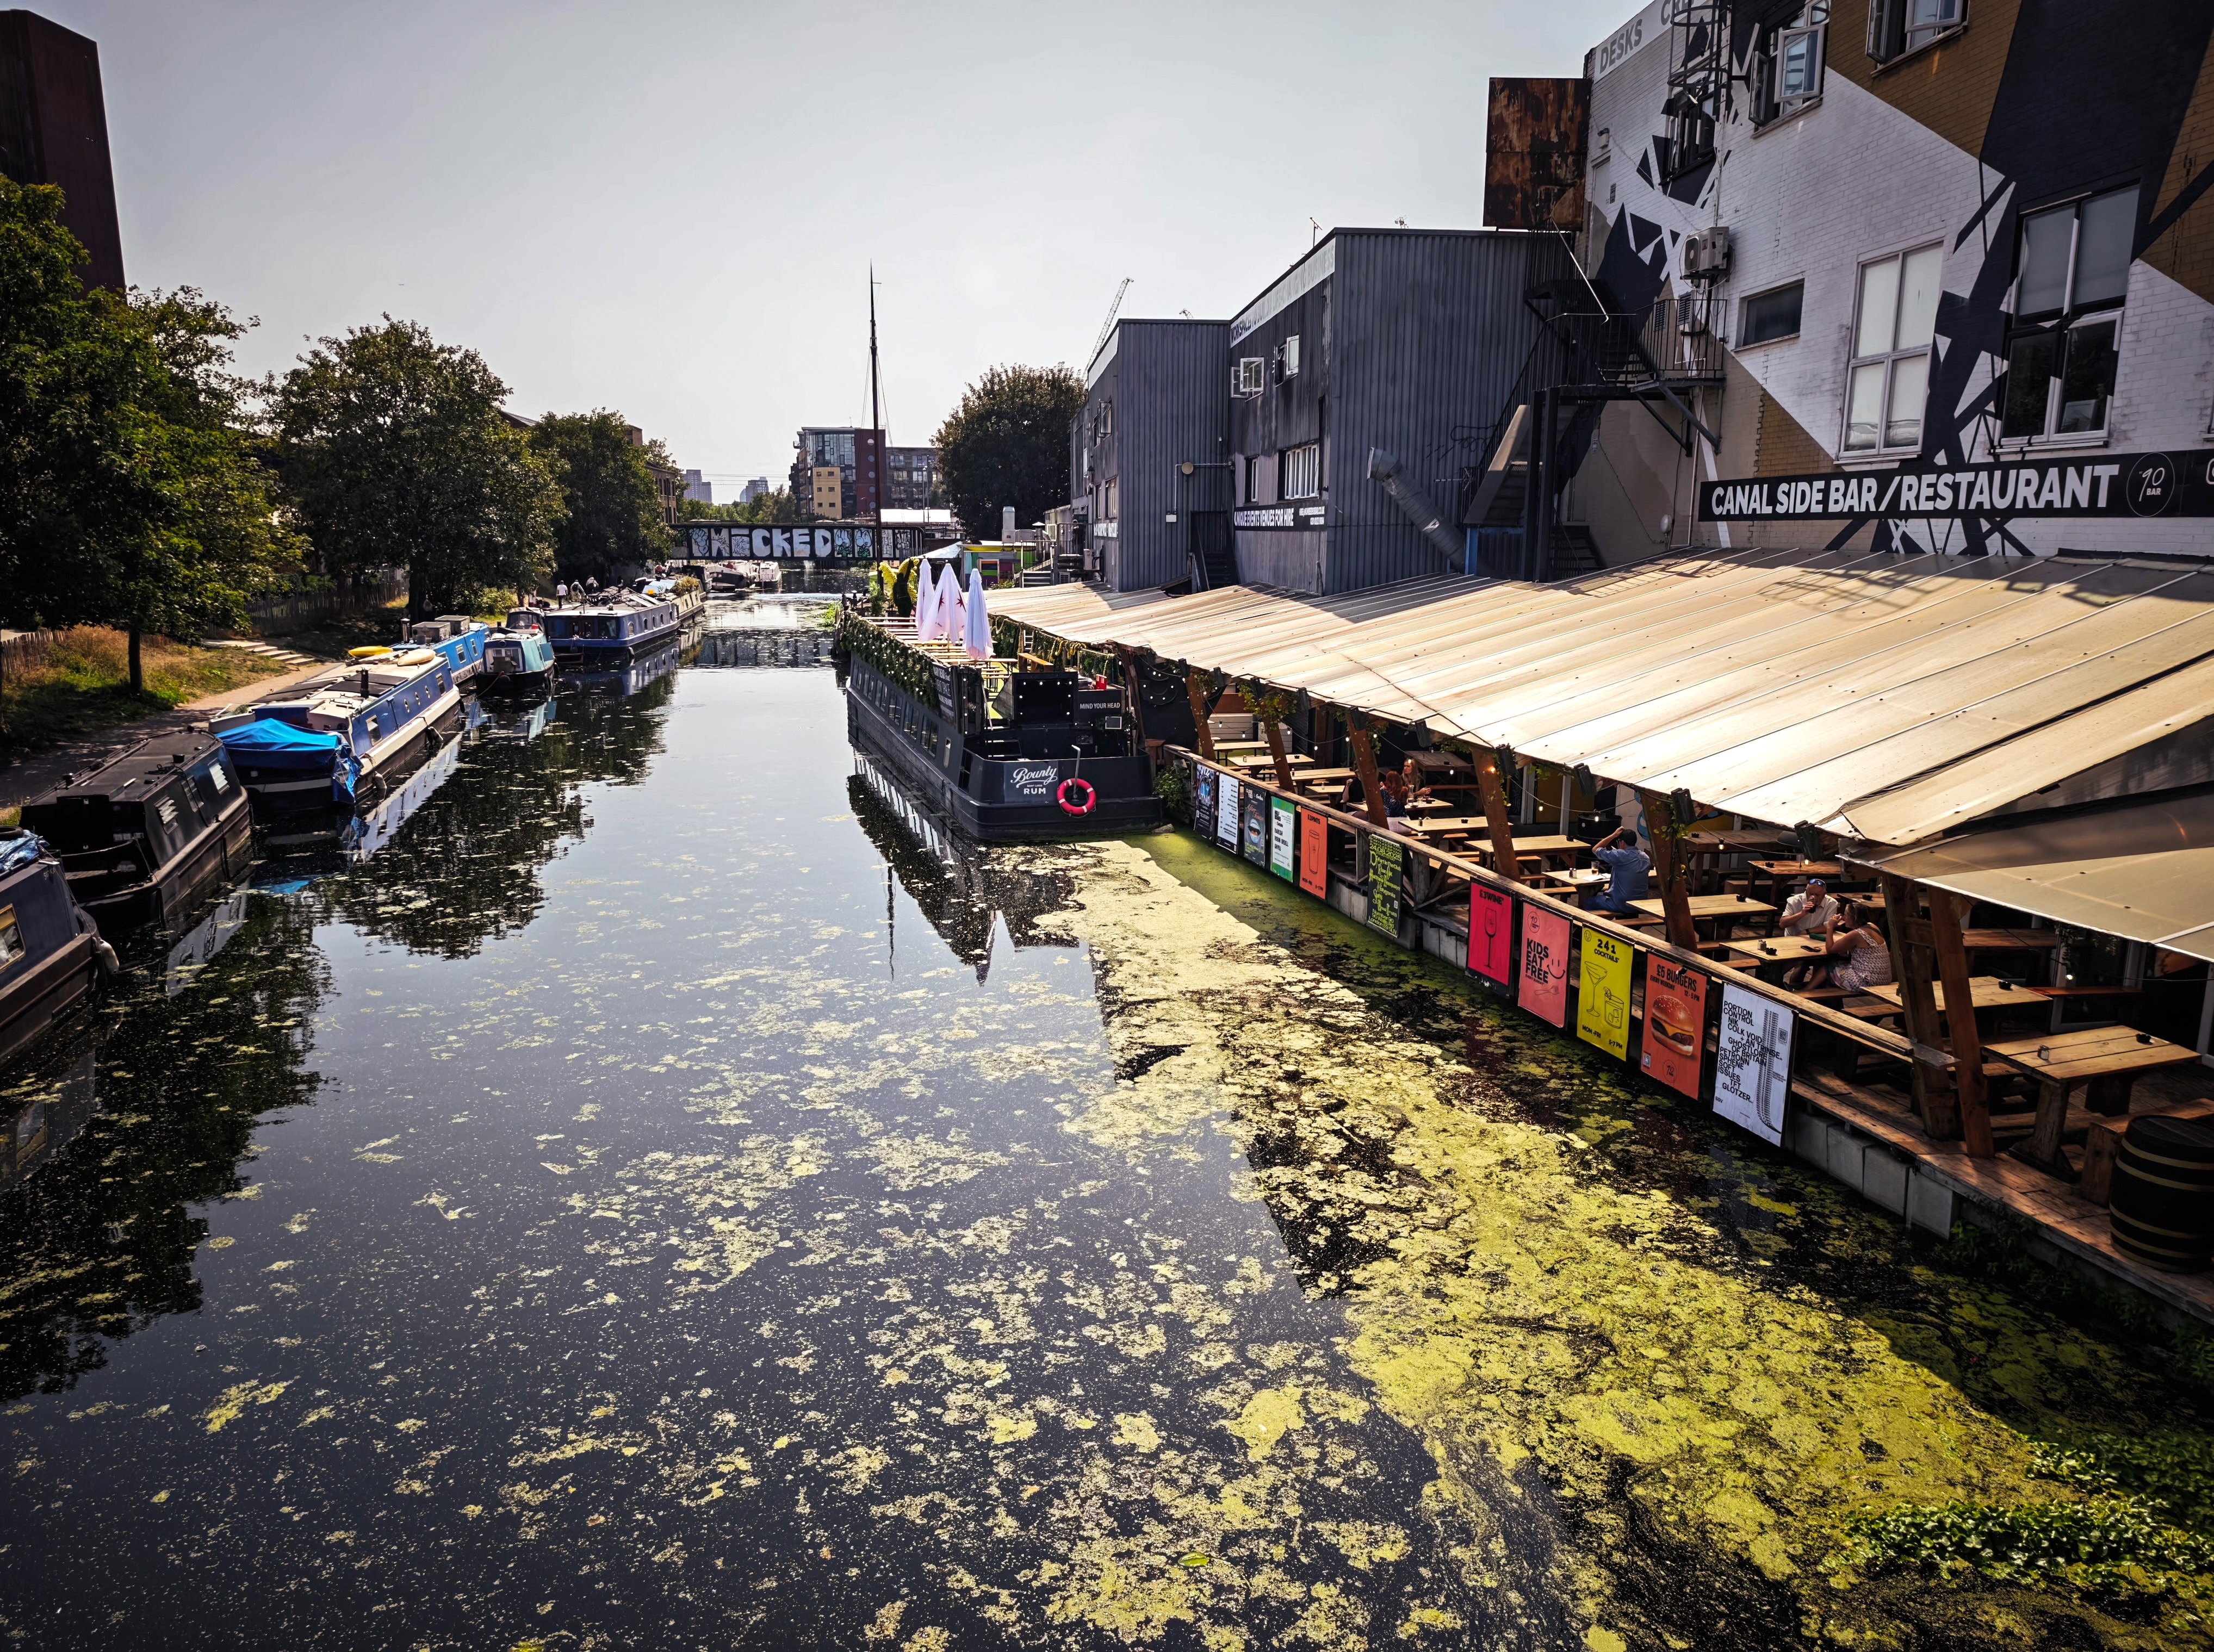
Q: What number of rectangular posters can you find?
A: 11